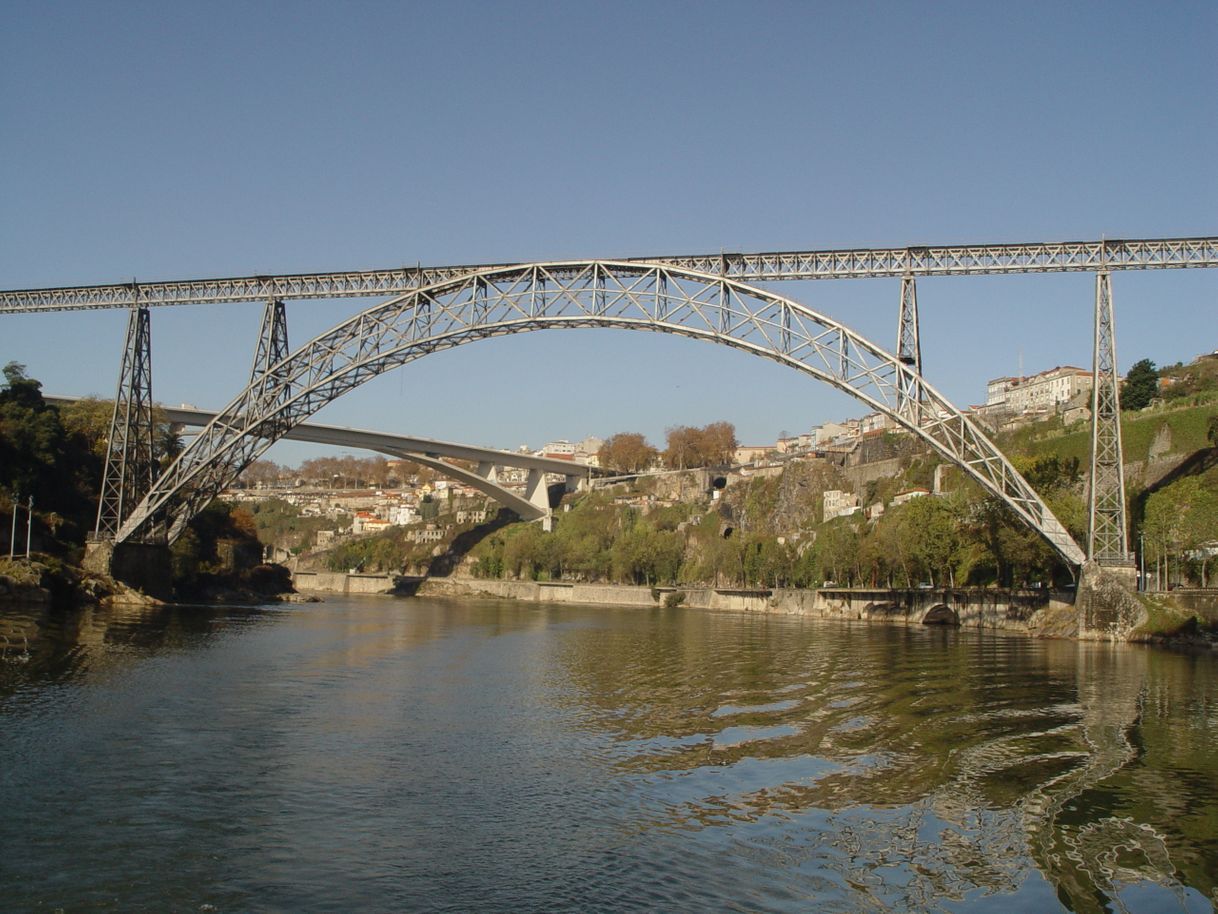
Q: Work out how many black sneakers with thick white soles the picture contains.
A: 0